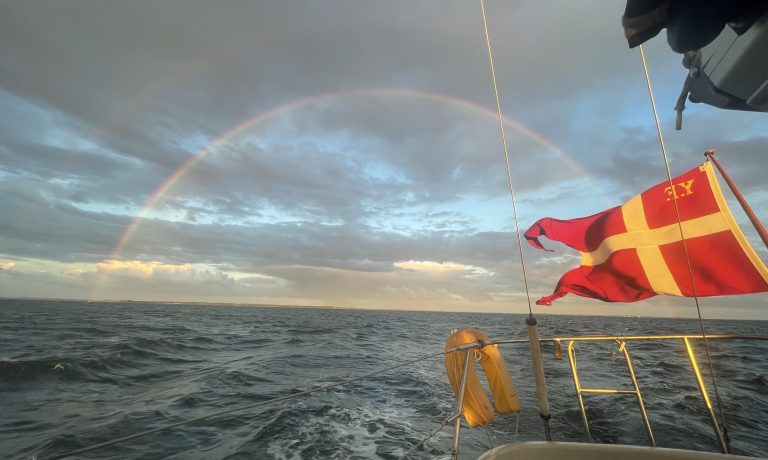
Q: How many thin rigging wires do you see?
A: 2